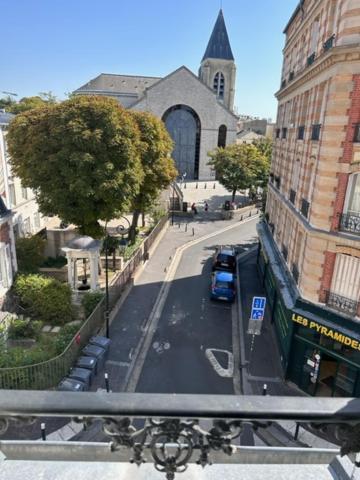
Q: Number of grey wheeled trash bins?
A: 5